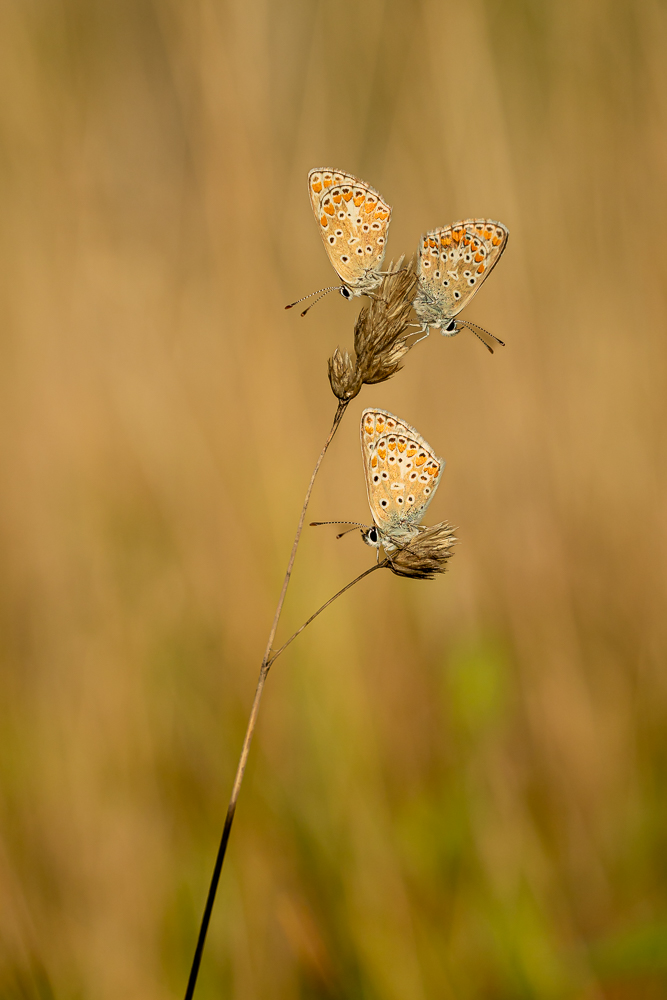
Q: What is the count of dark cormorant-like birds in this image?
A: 0